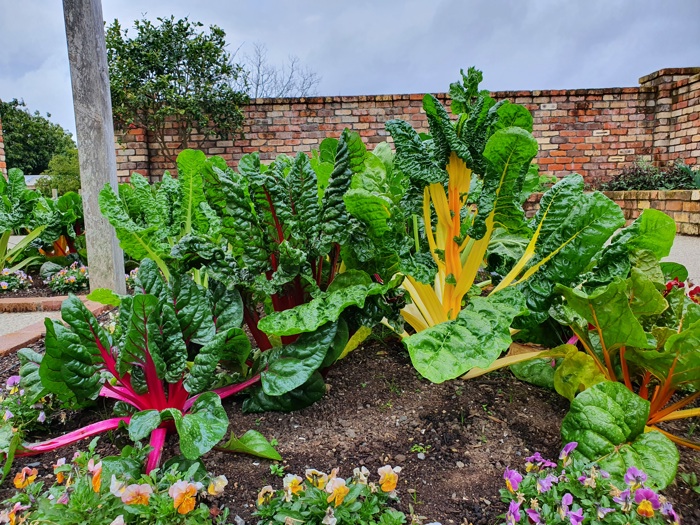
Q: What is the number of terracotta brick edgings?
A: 2